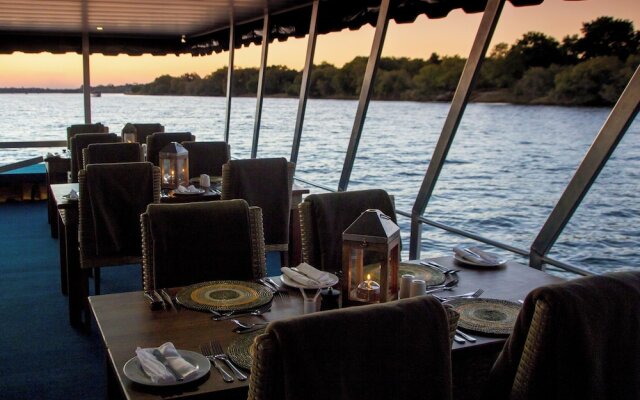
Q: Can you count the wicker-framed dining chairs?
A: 12